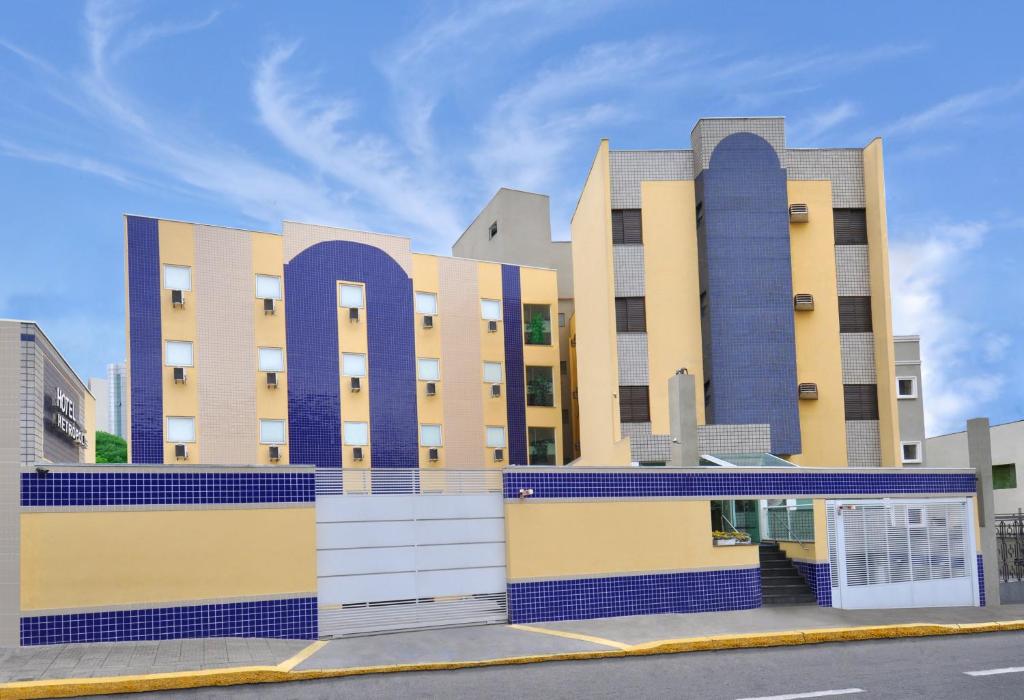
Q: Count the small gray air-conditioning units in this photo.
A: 15